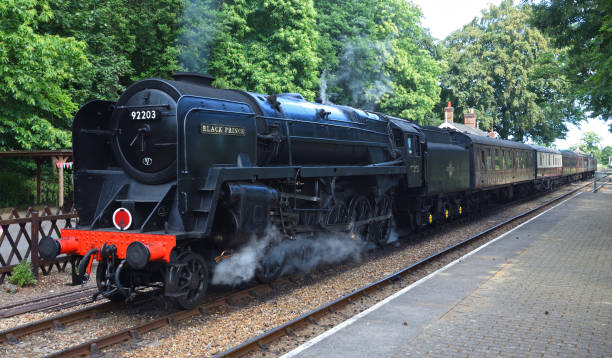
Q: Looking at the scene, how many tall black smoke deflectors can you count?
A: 2